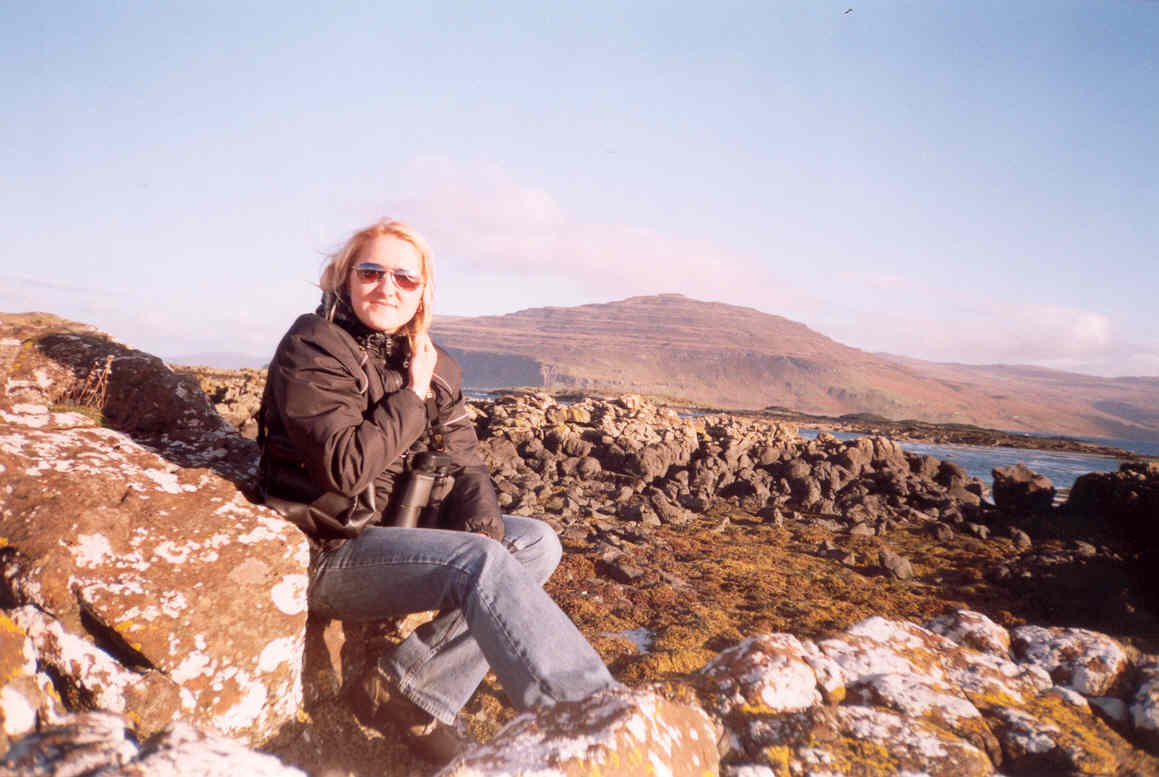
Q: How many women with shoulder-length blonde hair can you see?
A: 1